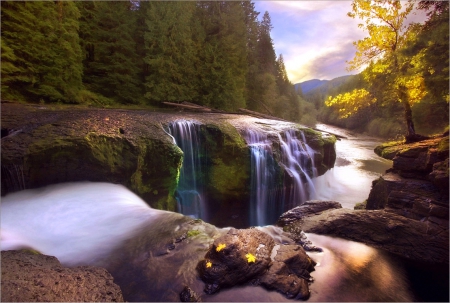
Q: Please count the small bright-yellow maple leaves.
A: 3